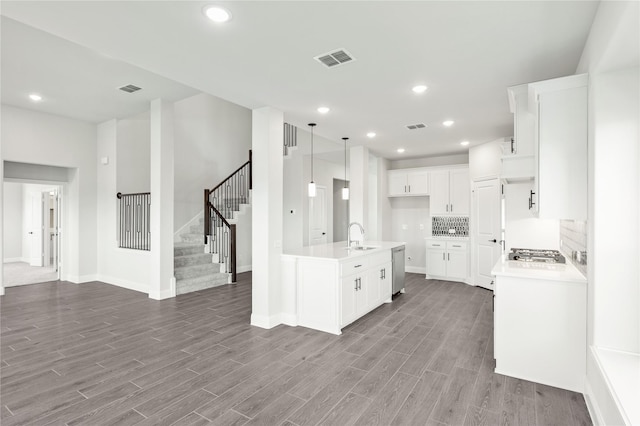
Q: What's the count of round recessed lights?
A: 8